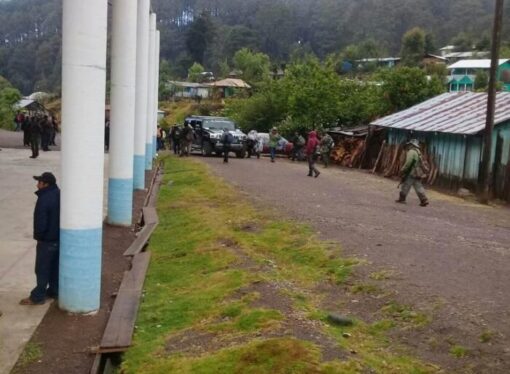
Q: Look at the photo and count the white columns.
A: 5